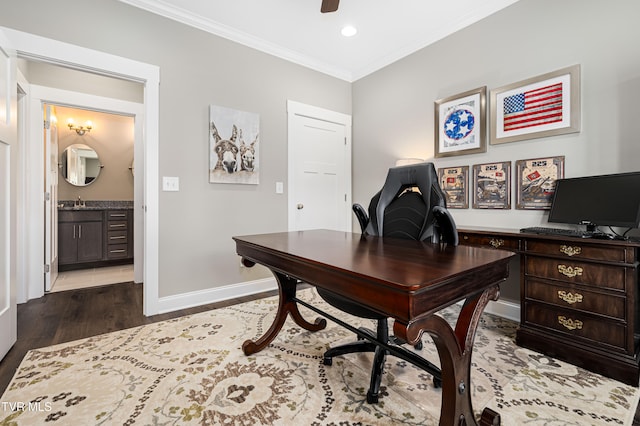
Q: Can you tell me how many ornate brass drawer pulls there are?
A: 5